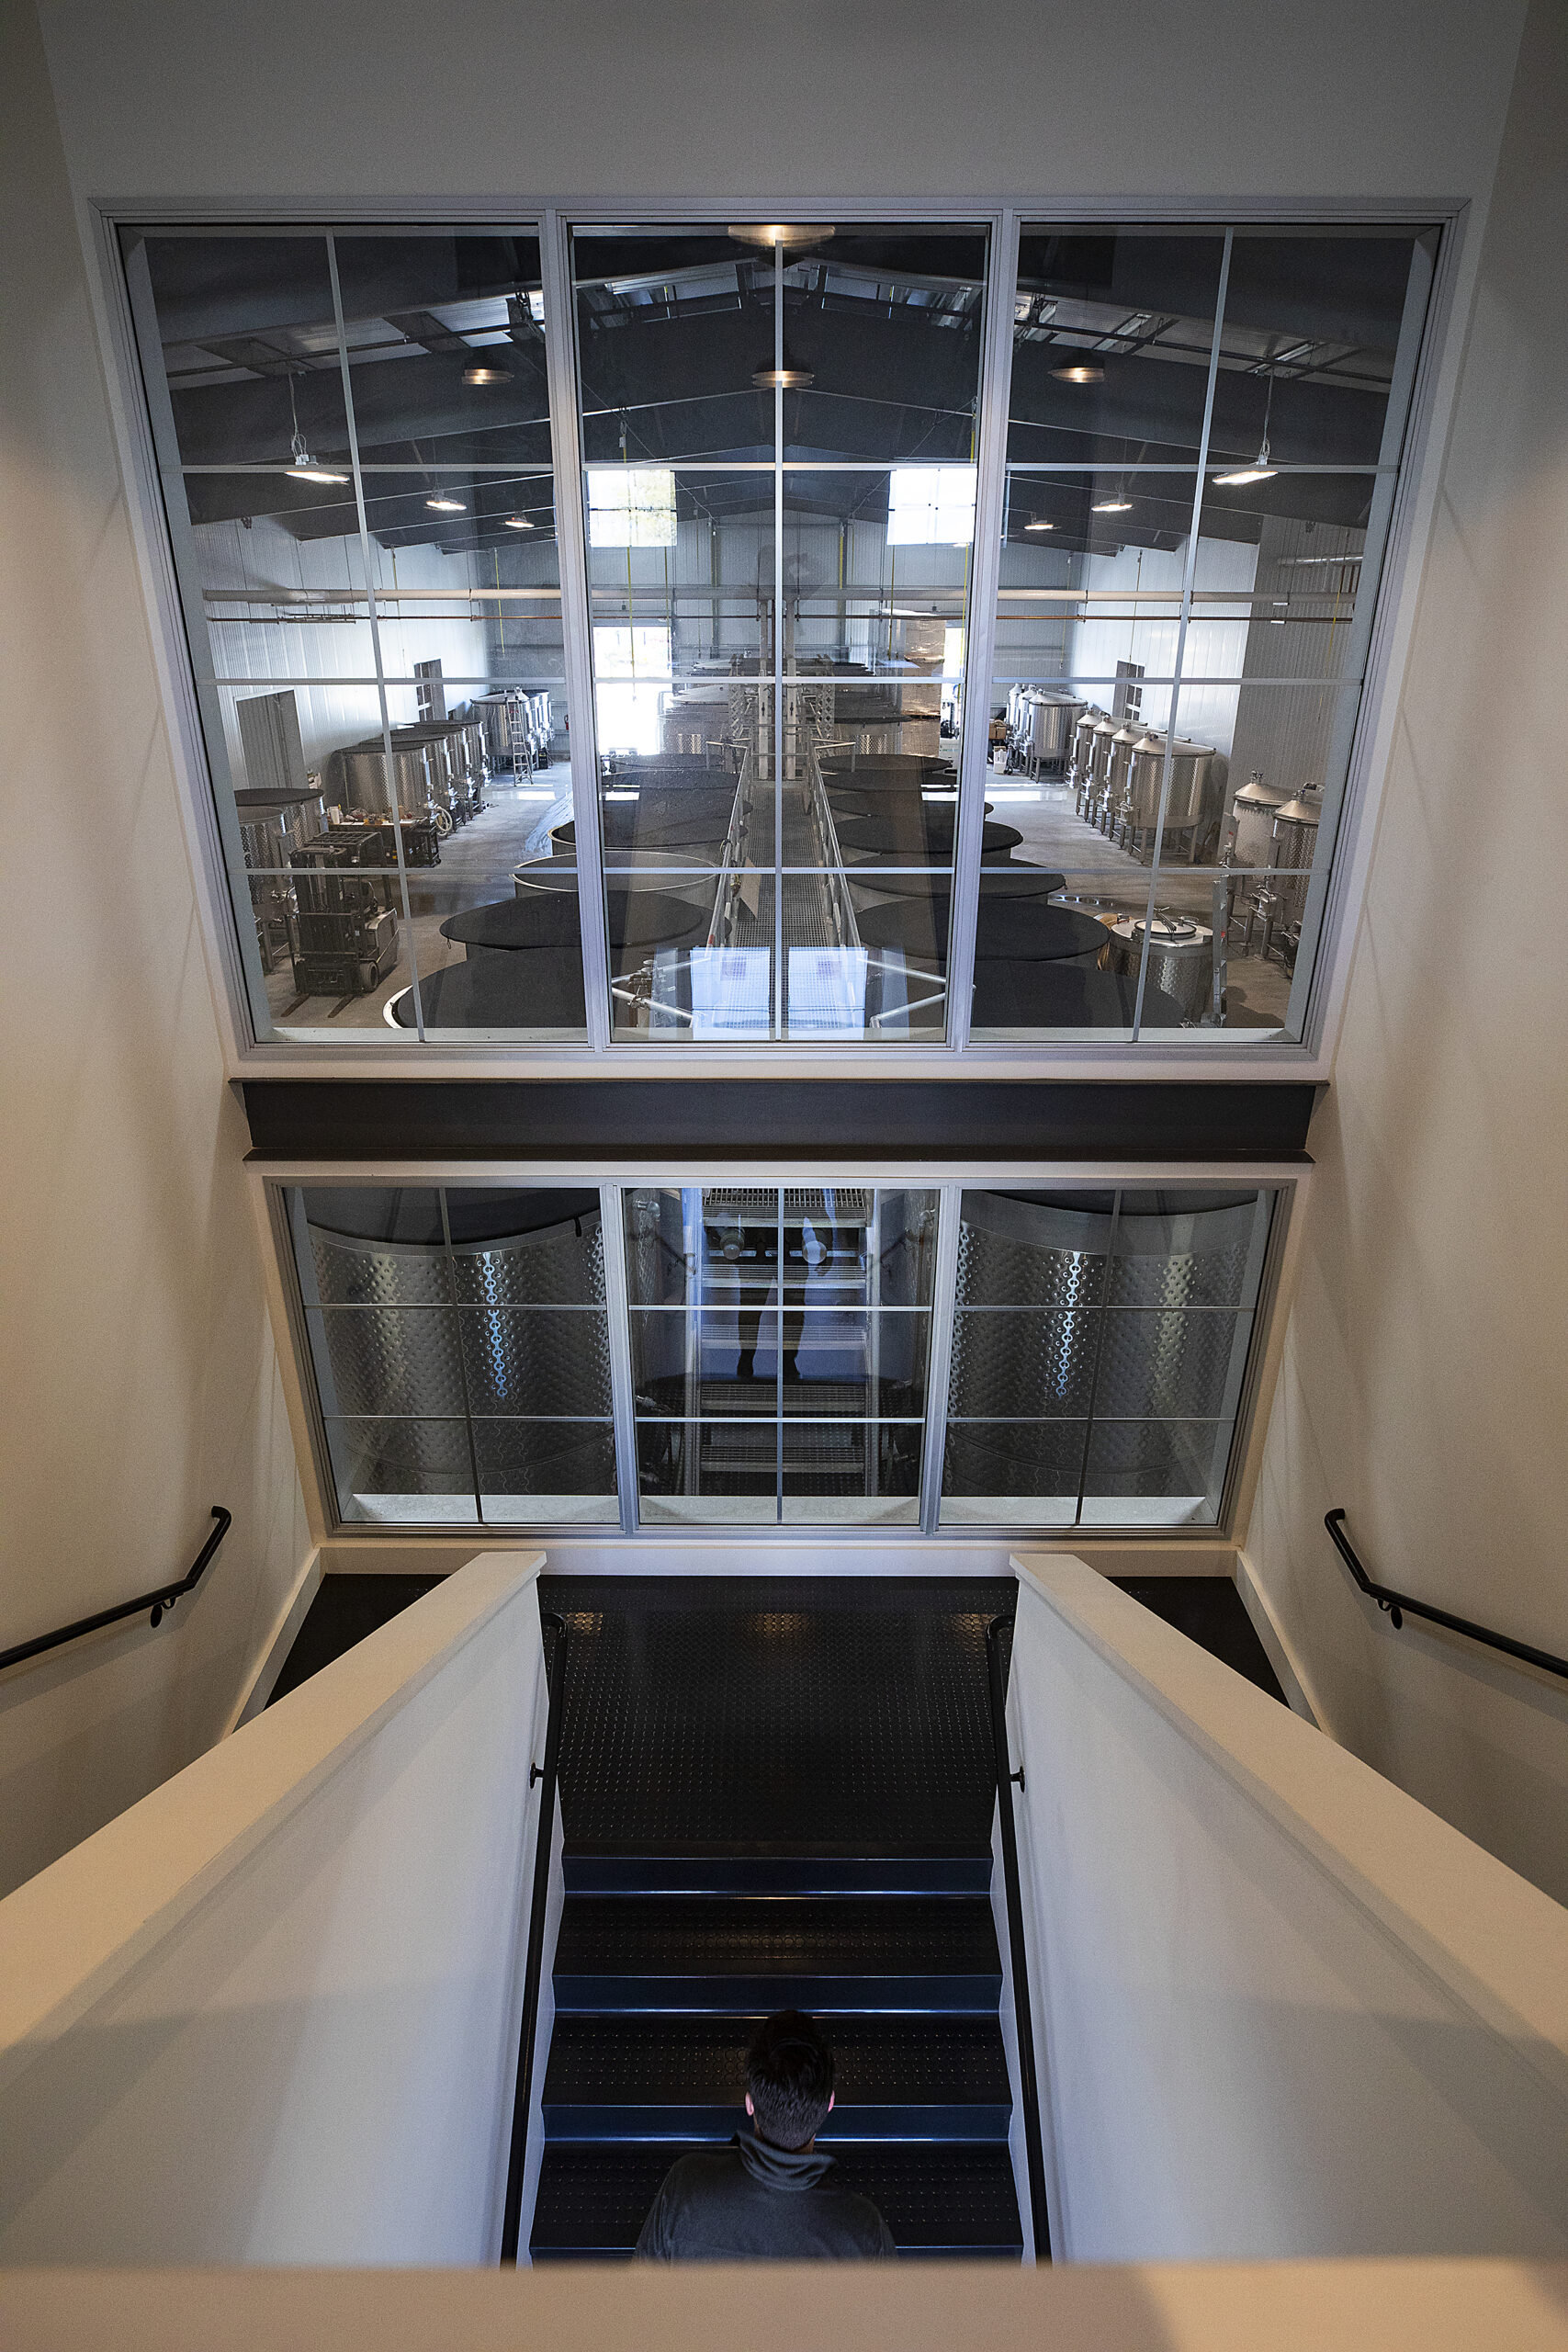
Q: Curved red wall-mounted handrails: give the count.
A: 0